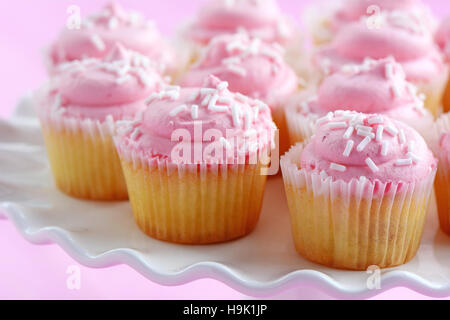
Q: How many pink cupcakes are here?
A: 11